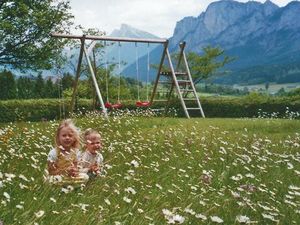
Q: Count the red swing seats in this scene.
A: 2